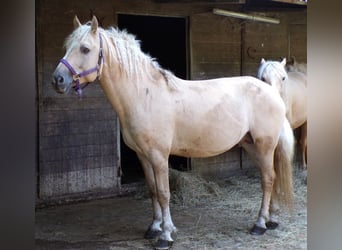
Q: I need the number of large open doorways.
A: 1